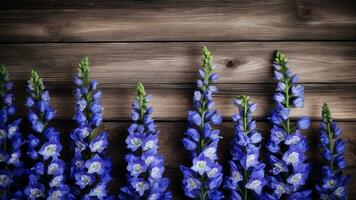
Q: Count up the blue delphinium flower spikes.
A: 8